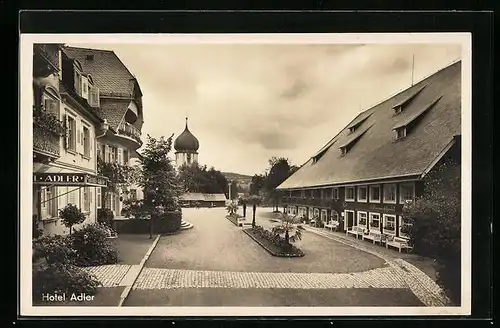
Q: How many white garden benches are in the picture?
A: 4